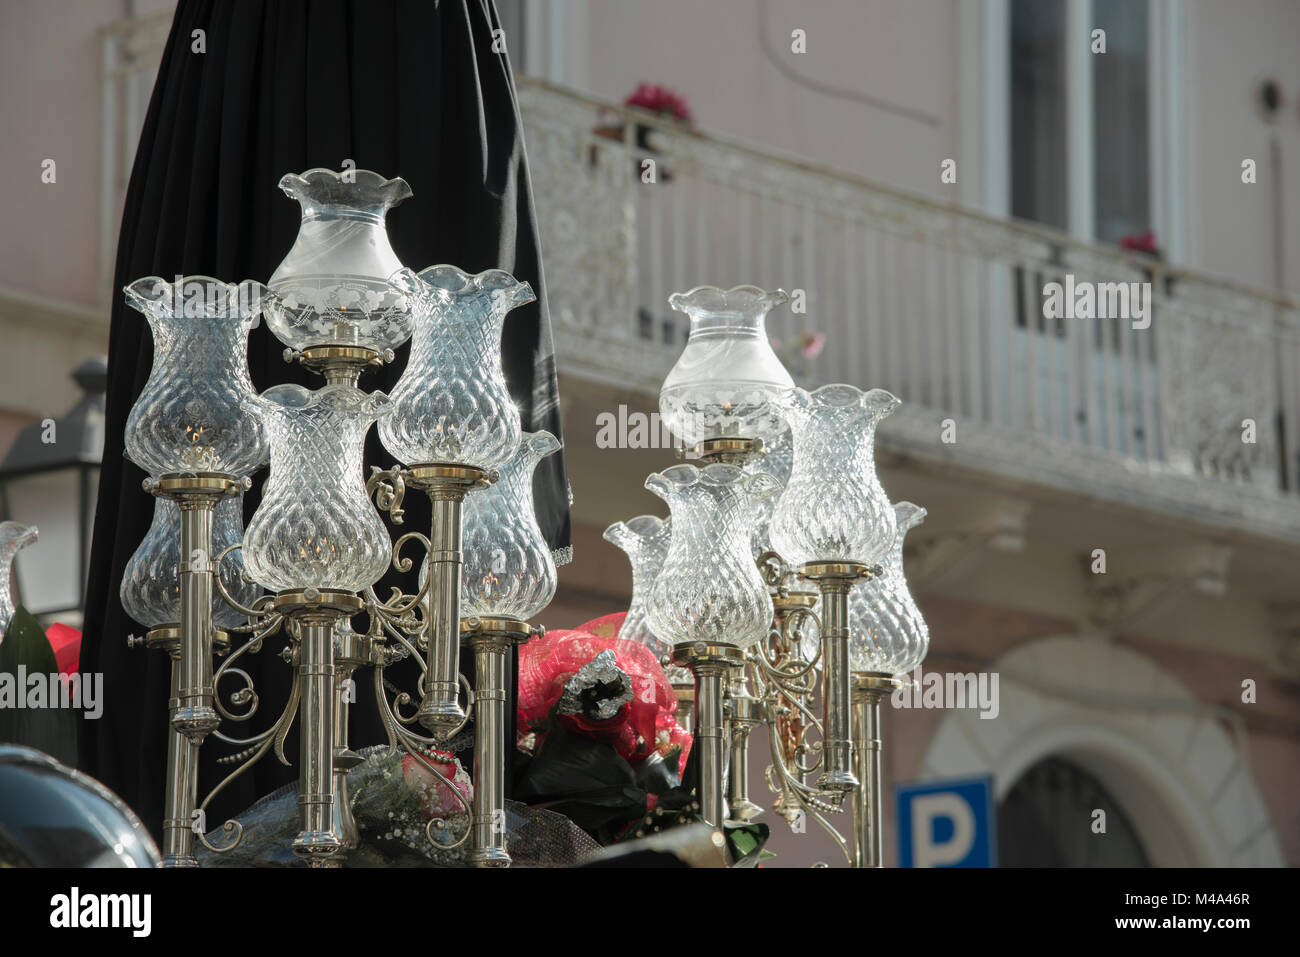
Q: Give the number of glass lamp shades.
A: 13